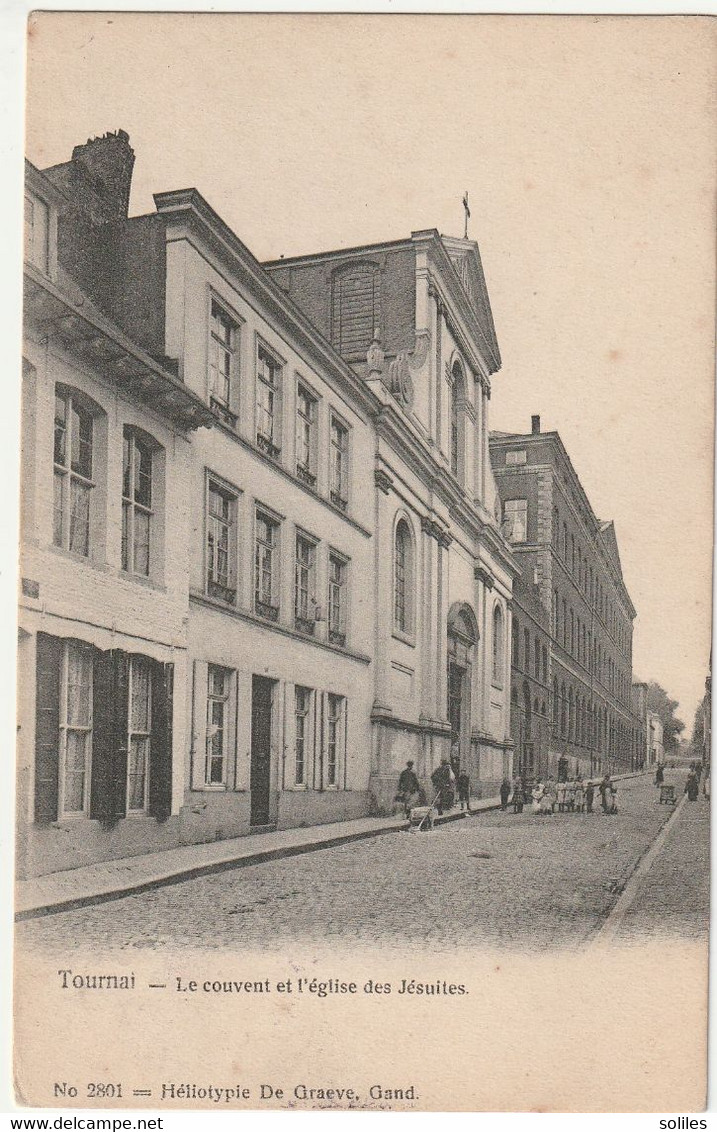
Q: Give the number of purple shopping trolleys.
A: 0